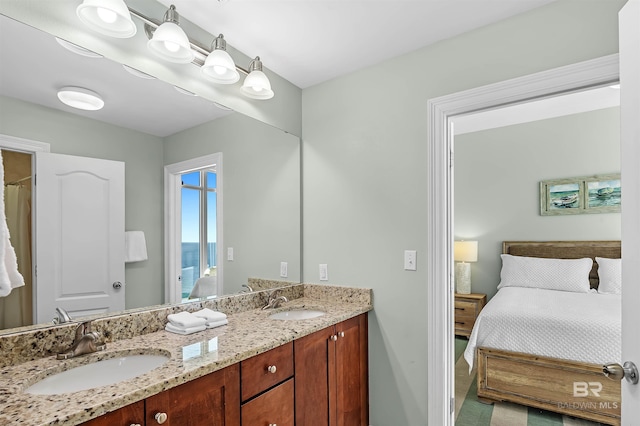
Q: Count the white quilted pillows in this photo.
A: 2